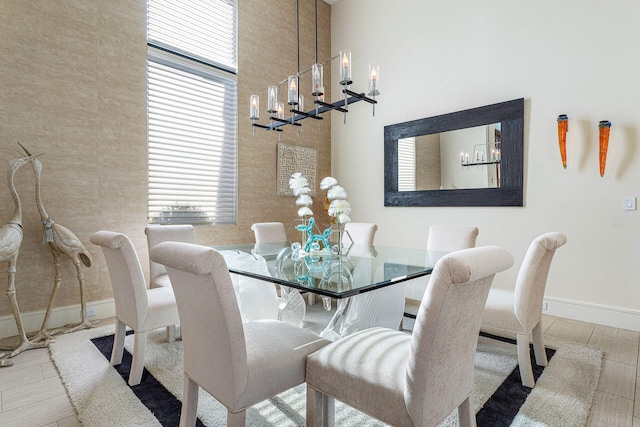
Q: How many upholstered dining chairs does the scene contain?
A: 8